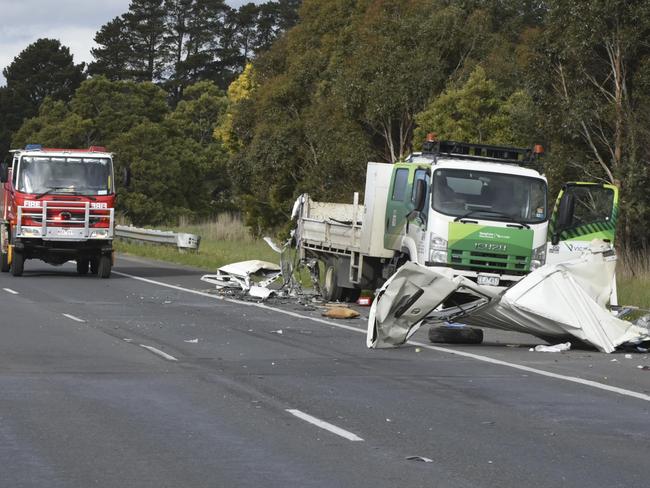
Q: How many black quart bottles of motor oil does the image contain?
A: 0